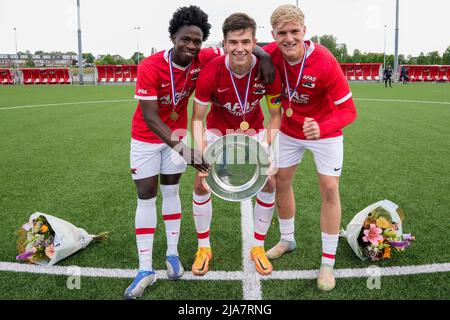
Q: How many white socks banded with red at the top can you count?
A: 2